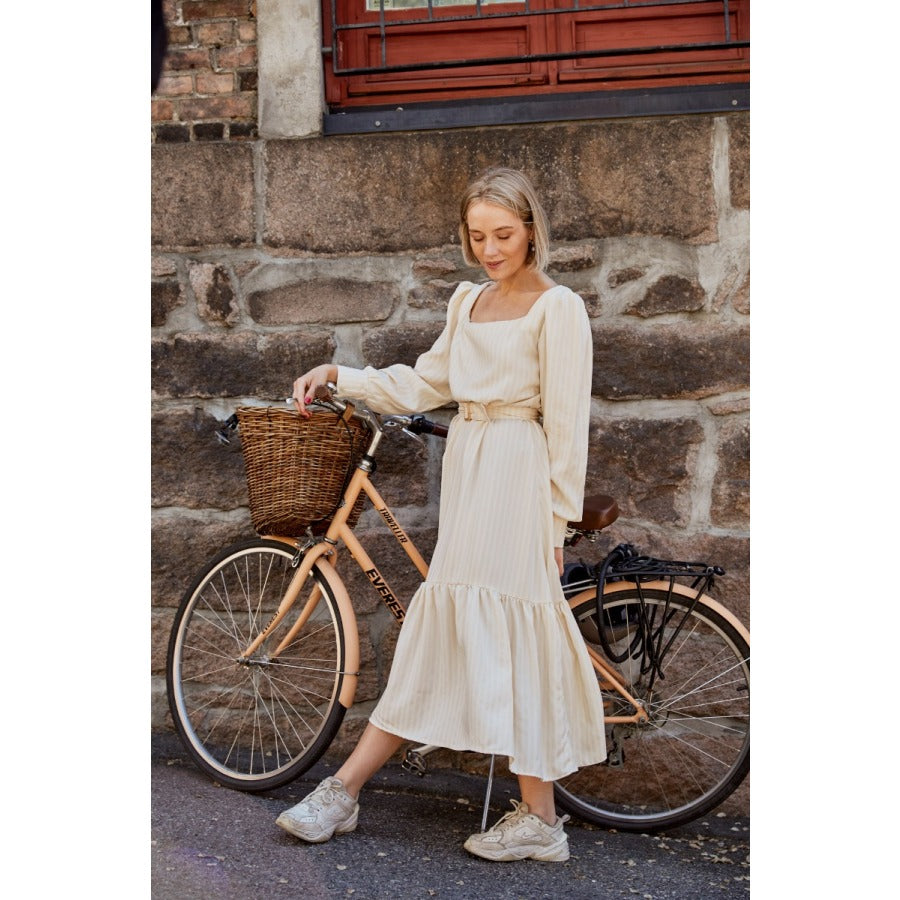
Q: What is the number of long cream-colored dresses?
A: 1